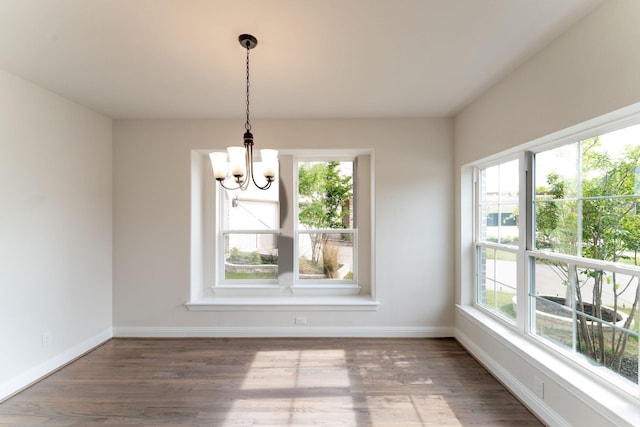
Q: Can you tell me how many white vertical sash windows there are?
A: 4